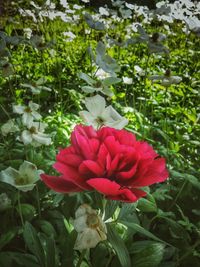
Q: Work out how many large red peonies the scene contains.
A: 1